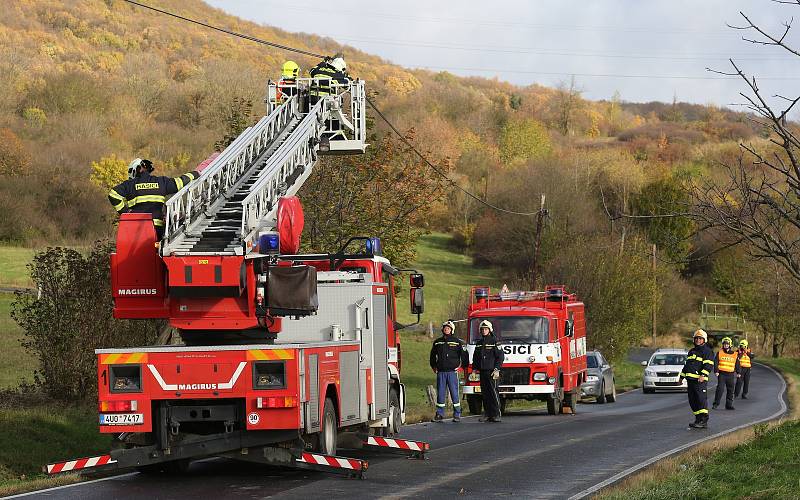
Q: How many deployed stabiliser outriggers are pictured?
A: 3